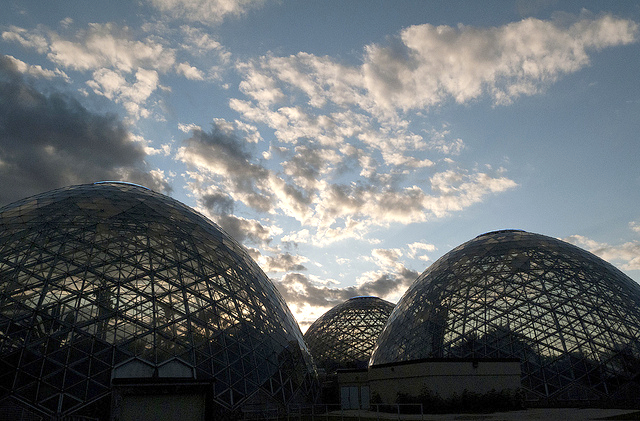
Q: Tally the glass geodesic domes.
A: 3